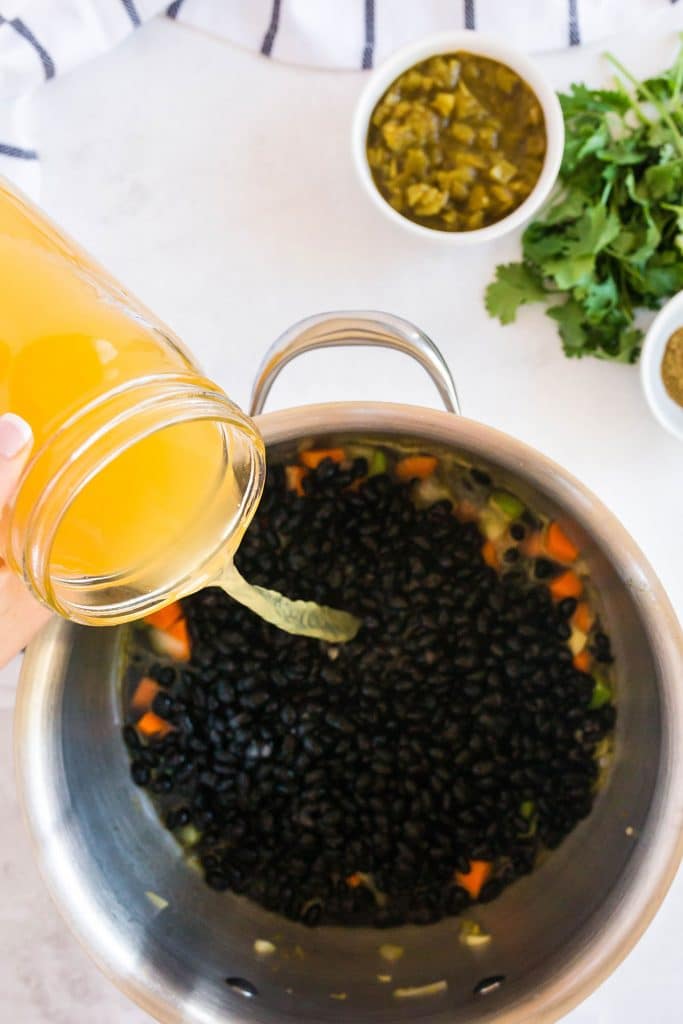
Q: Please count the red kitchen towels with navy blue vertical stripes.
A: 0